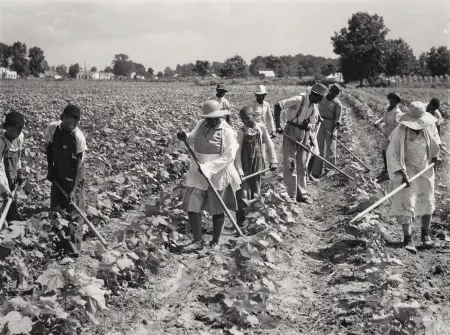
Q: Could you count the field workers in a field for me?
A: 11